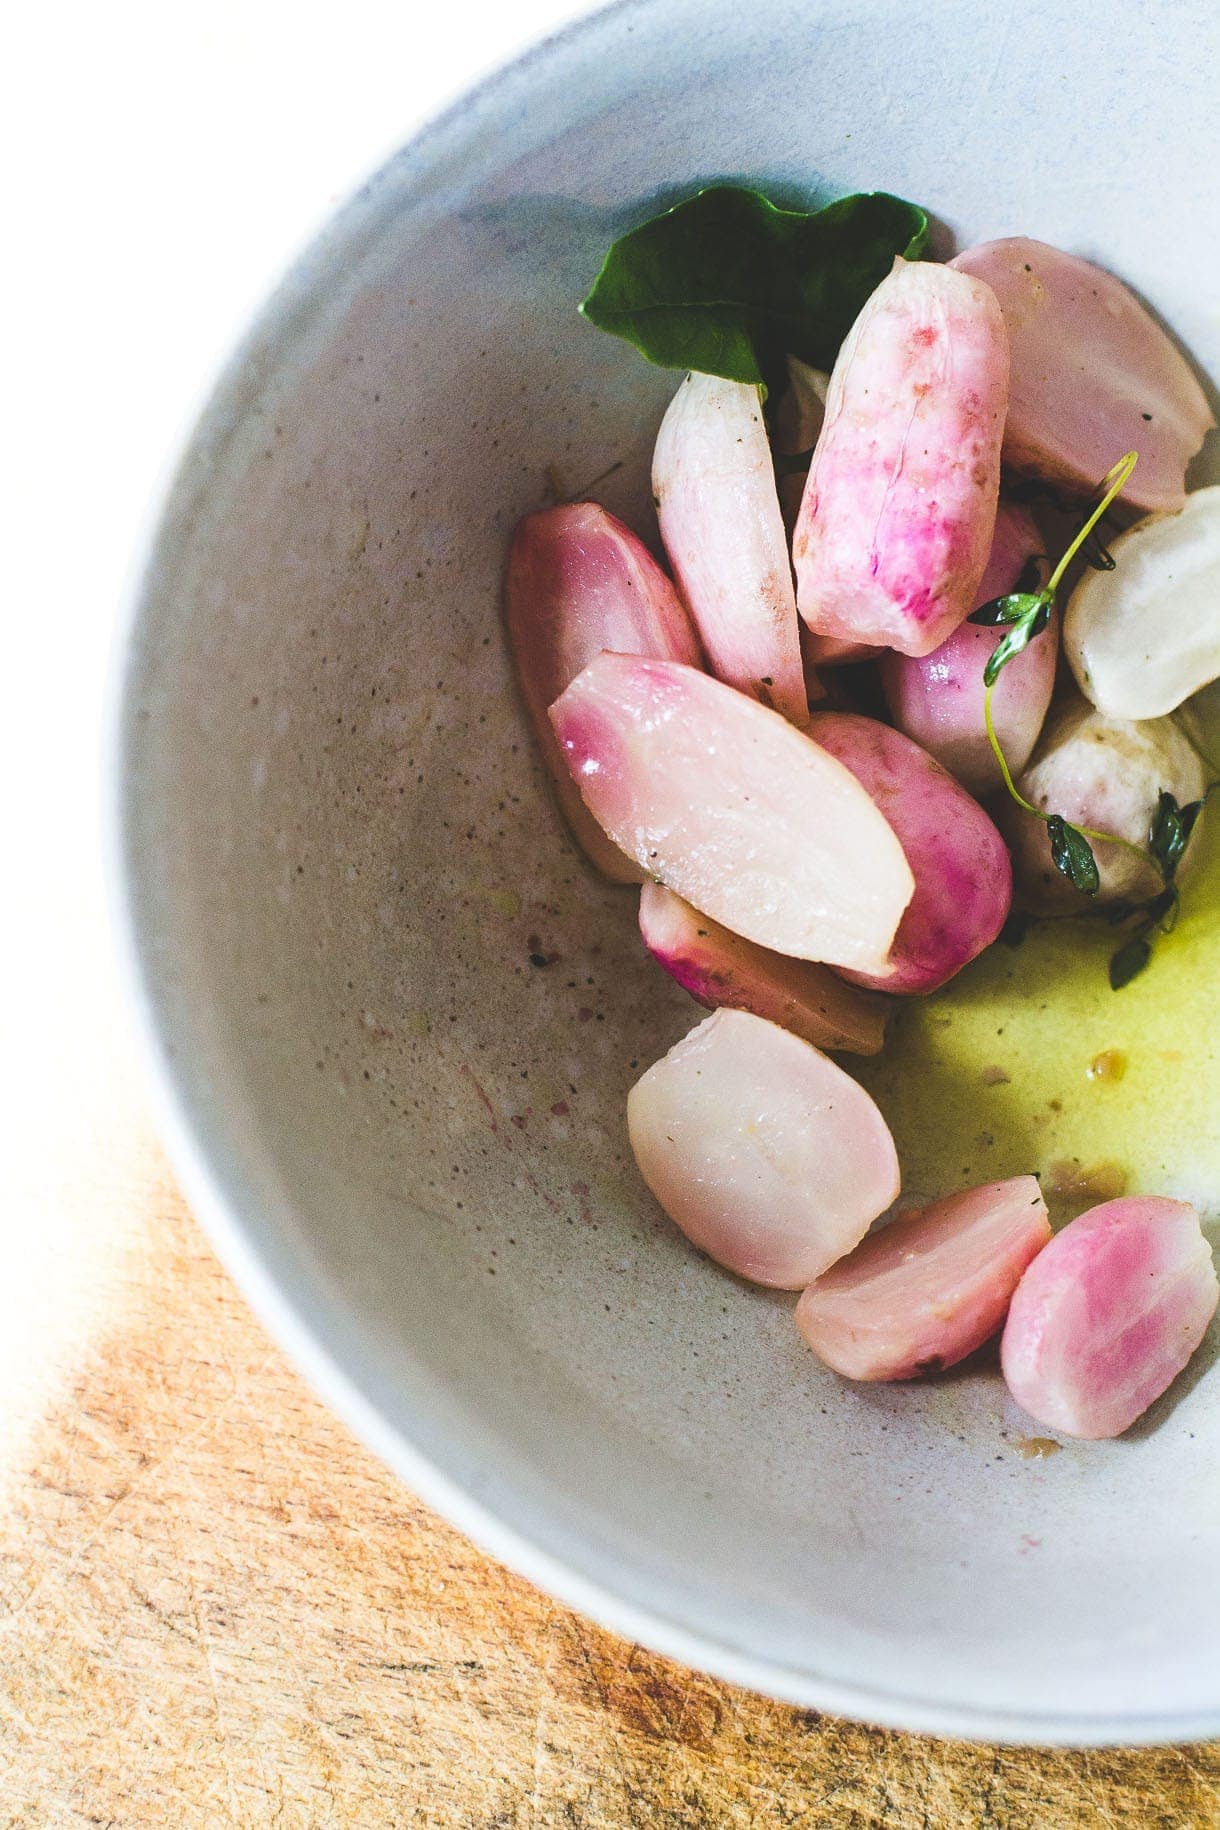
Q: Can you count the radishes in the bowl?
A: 13